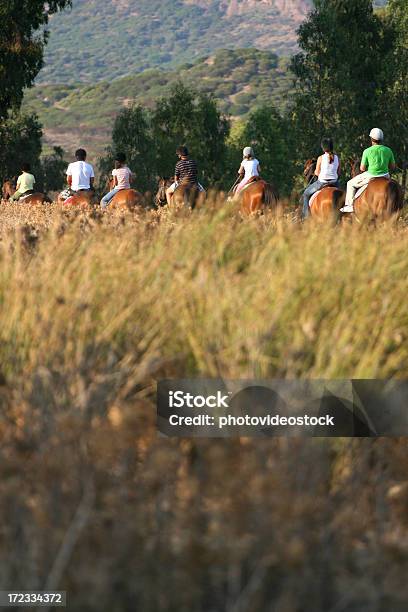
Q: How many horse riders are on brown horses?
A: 7